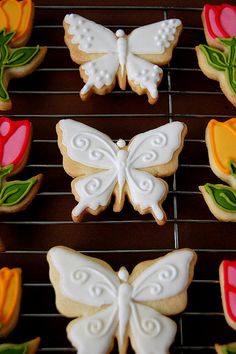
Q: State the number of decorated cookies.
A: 9